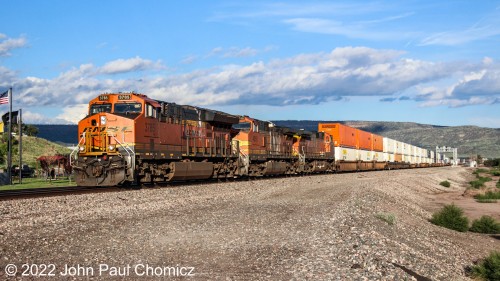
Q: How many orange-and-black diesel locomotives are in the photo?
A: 3